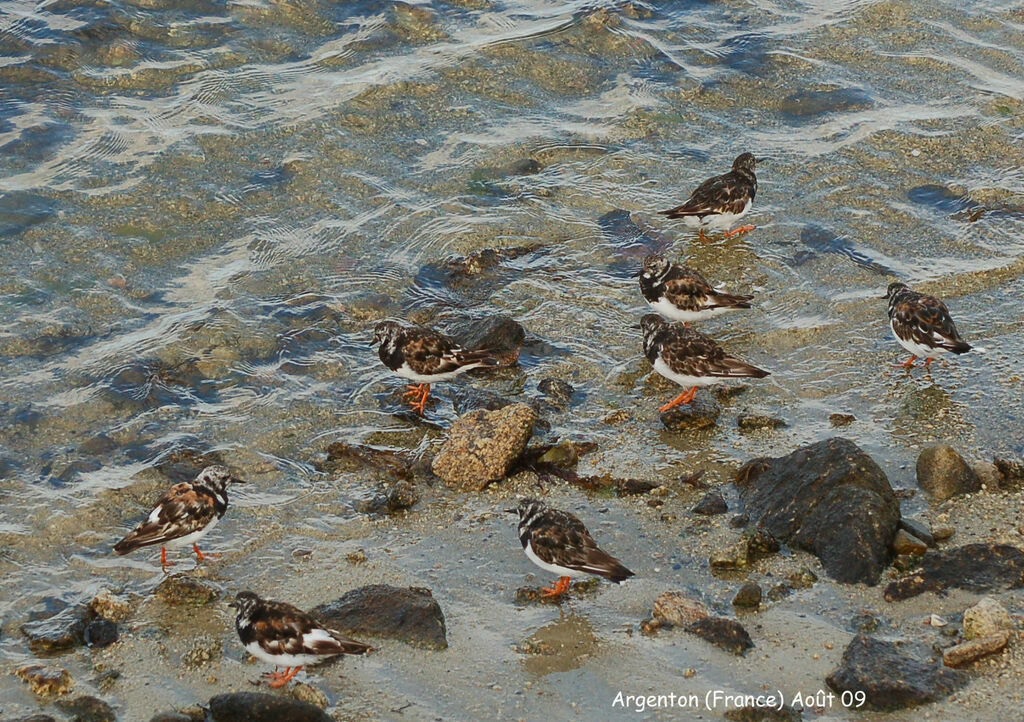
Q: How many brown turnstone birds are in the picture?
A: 8